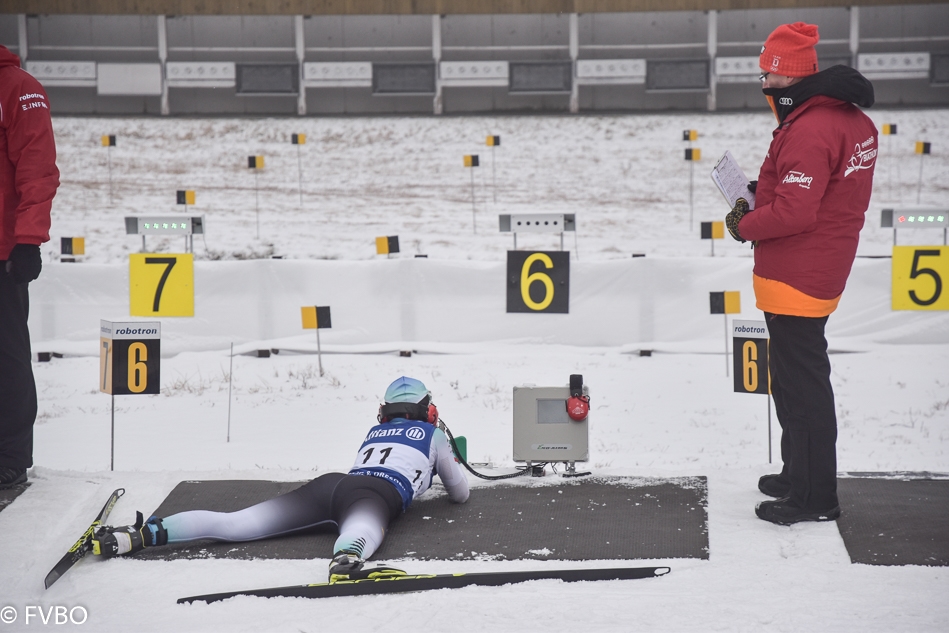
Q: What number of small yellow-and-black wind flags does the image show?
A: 15